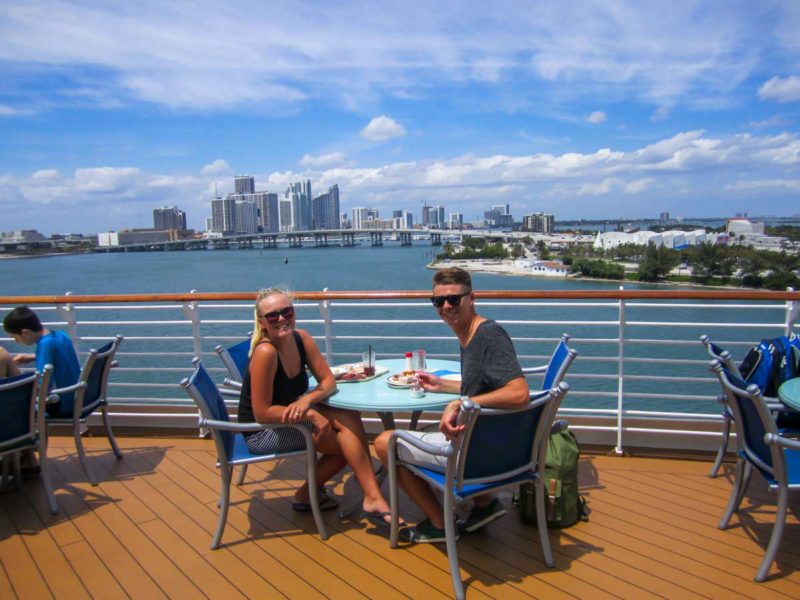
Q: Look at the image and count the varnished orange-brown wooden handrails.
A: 1